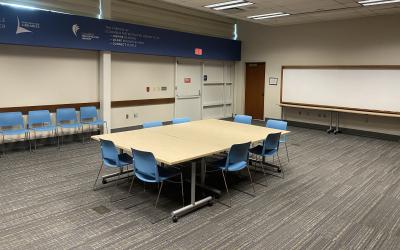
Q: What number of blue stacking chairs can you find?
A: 12